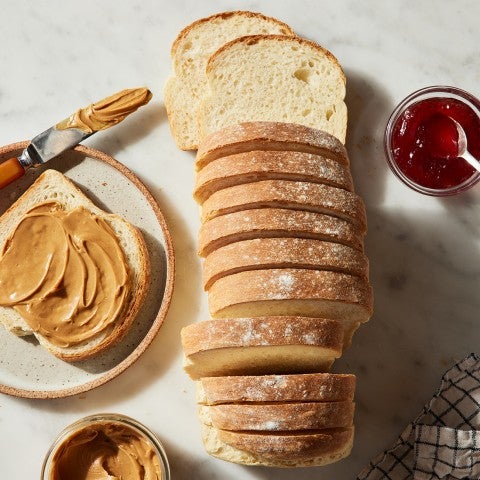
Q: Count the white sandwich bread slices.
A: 13